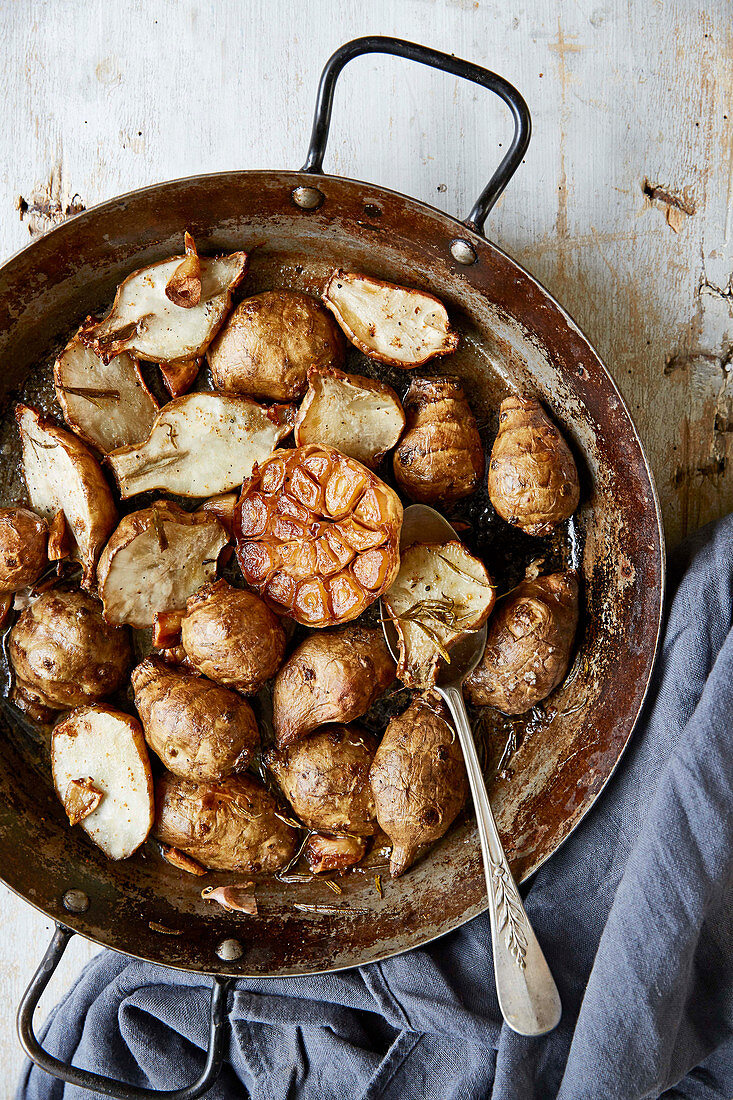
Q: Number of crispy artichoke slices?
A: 9